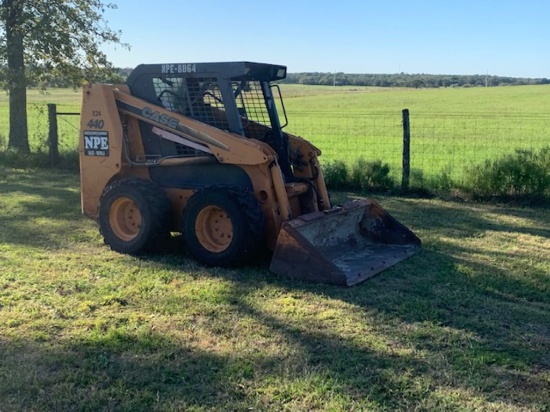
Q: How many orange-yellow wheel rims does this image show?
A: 2